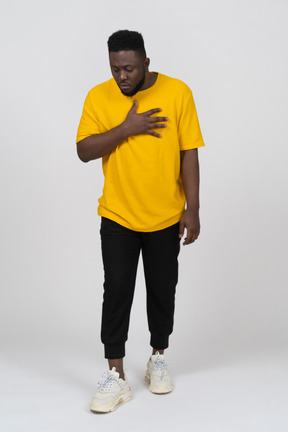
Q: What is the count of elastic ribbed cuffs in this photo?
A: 2